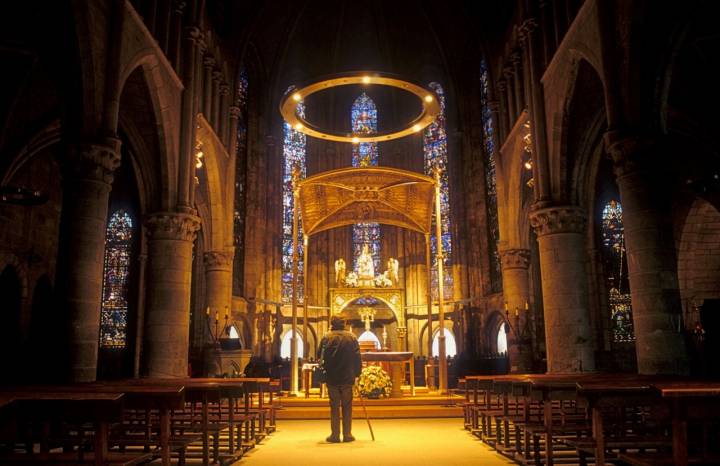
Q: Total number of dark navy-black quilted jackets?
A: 1